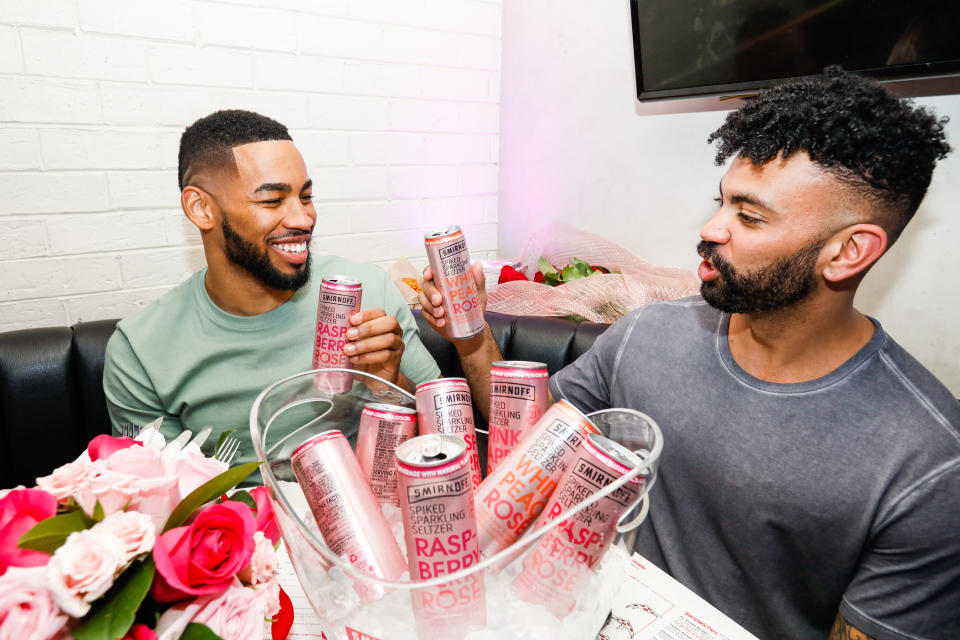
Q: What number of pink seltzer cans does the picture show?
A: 9